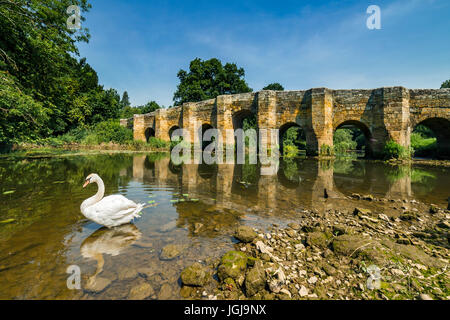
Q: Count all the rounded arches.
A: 7